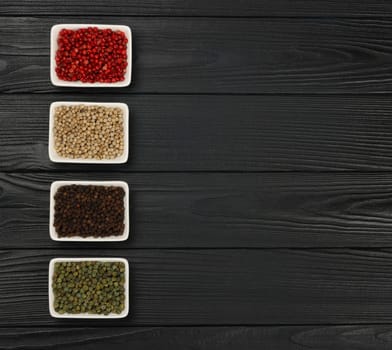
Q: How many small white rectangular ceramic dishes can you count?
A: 4